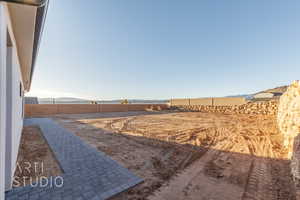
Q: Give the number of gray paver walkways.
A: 1